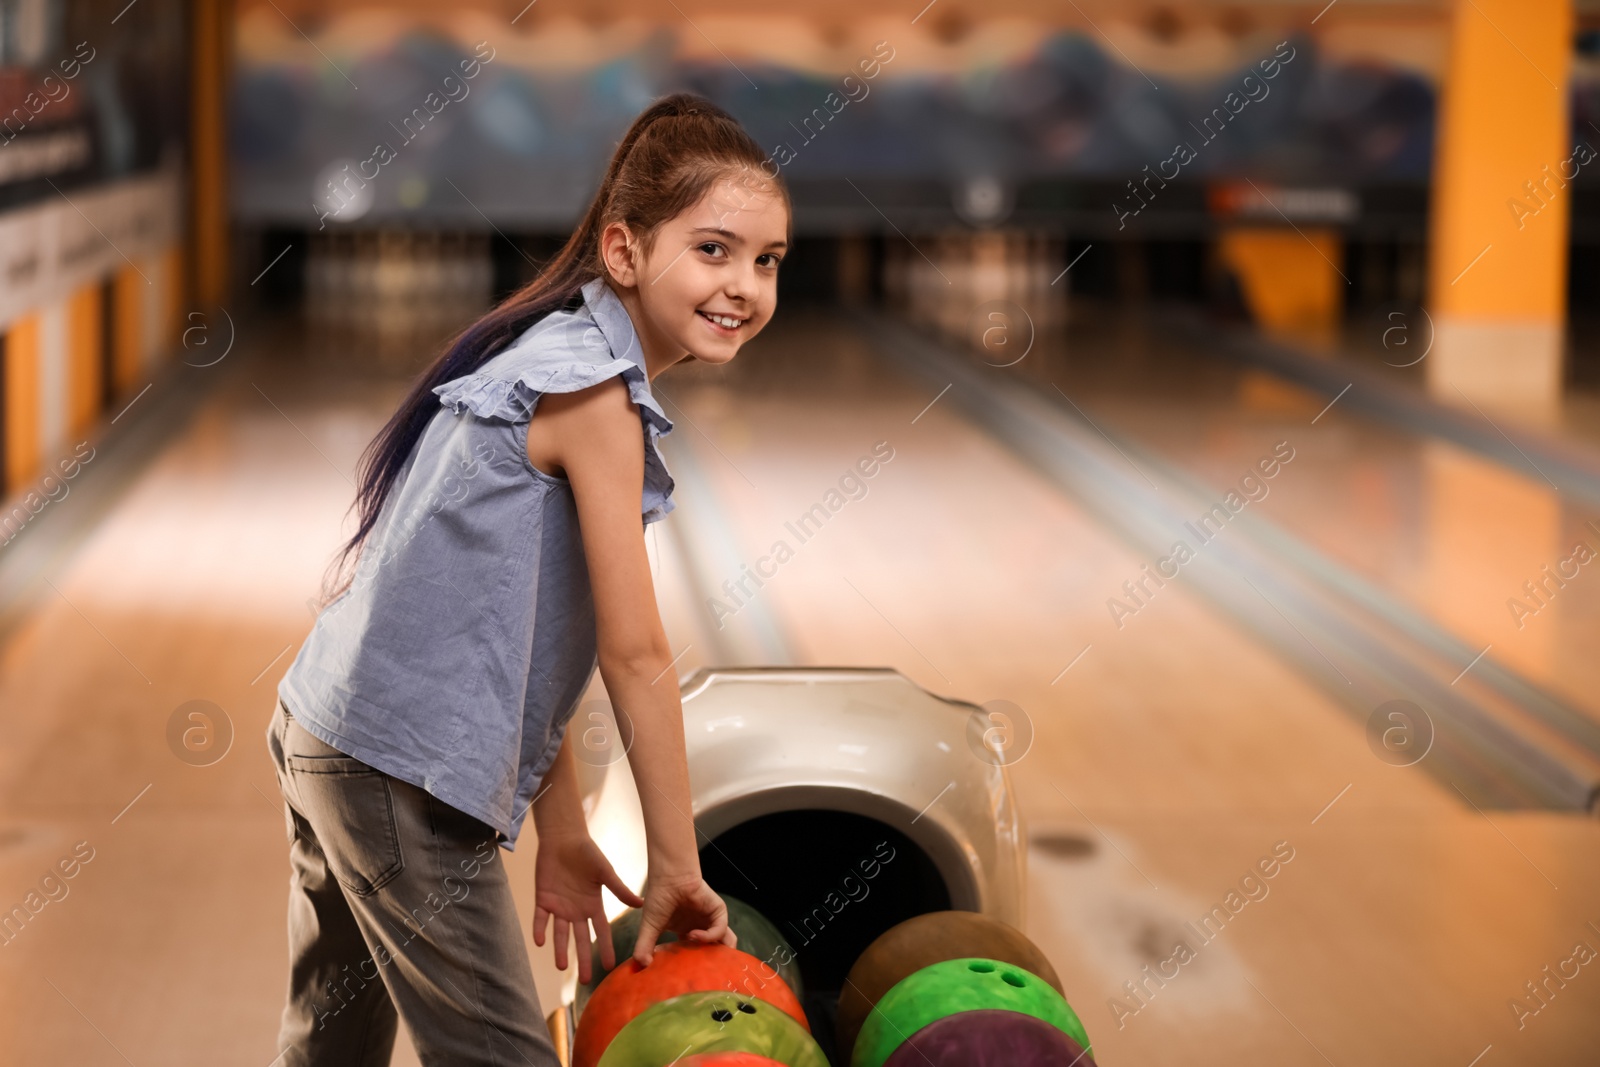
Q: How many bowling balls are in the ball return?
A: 7